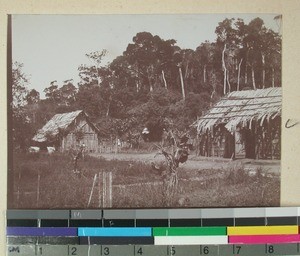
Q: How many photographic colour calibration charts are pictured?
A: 1